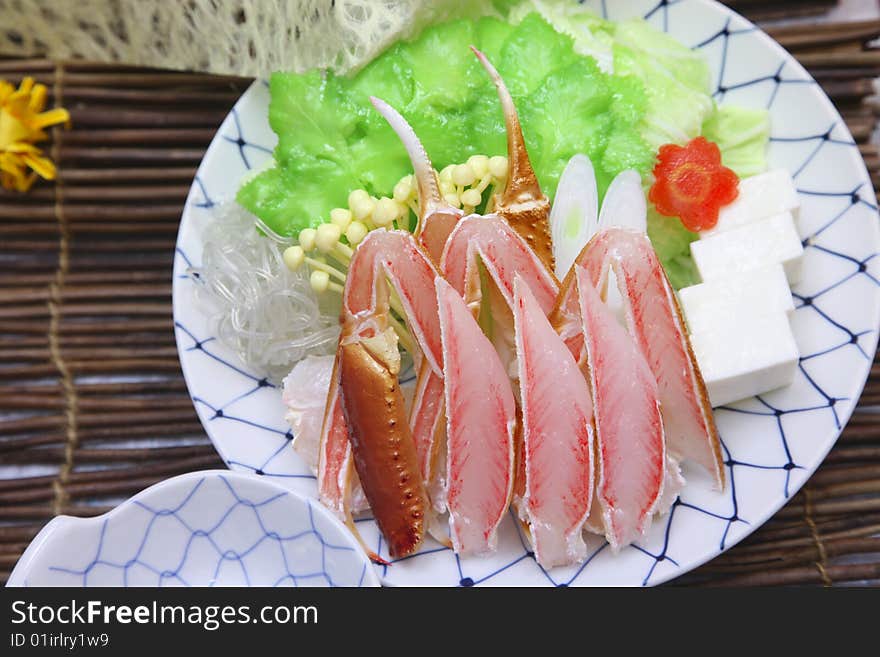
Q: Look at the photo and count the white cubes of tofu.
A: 4